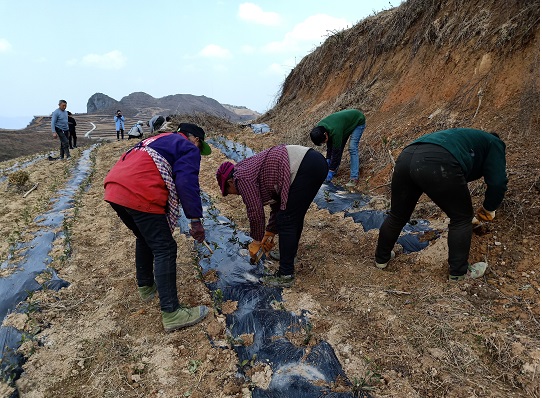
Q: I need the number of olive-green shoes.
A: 2